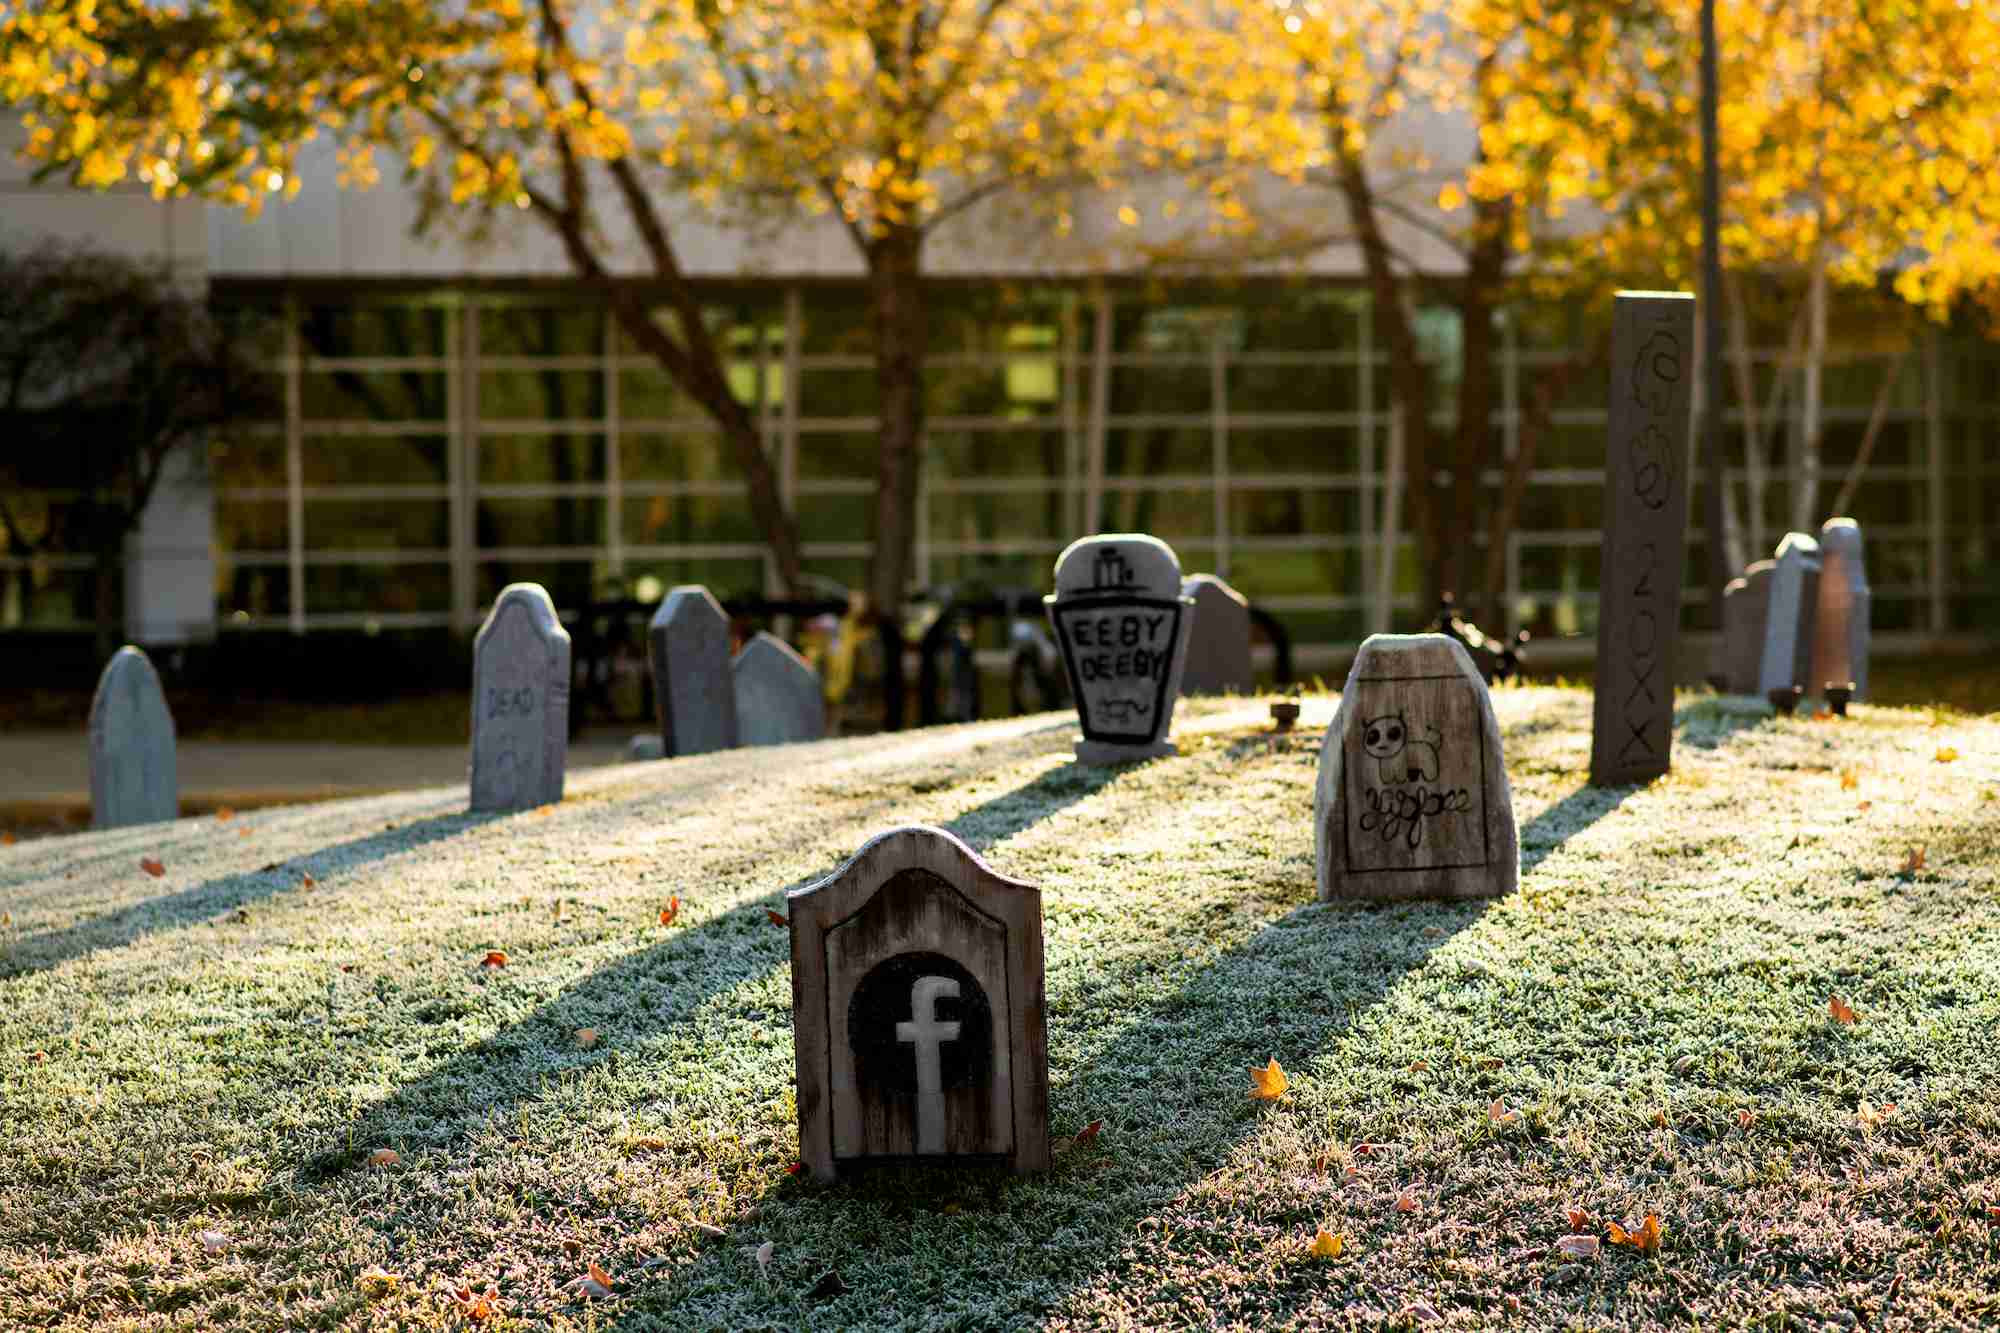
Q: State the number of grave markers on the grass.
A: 12